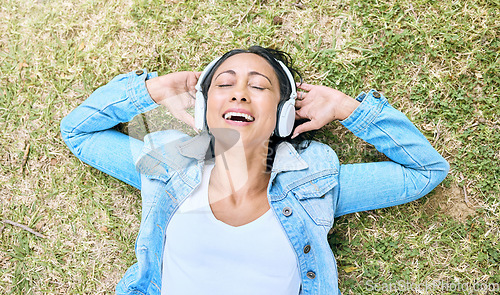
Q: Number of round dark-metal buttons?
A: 5